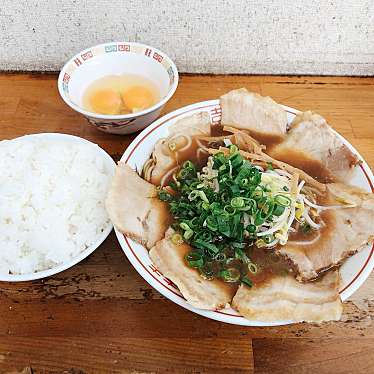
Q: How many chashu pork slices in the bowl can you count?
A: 7